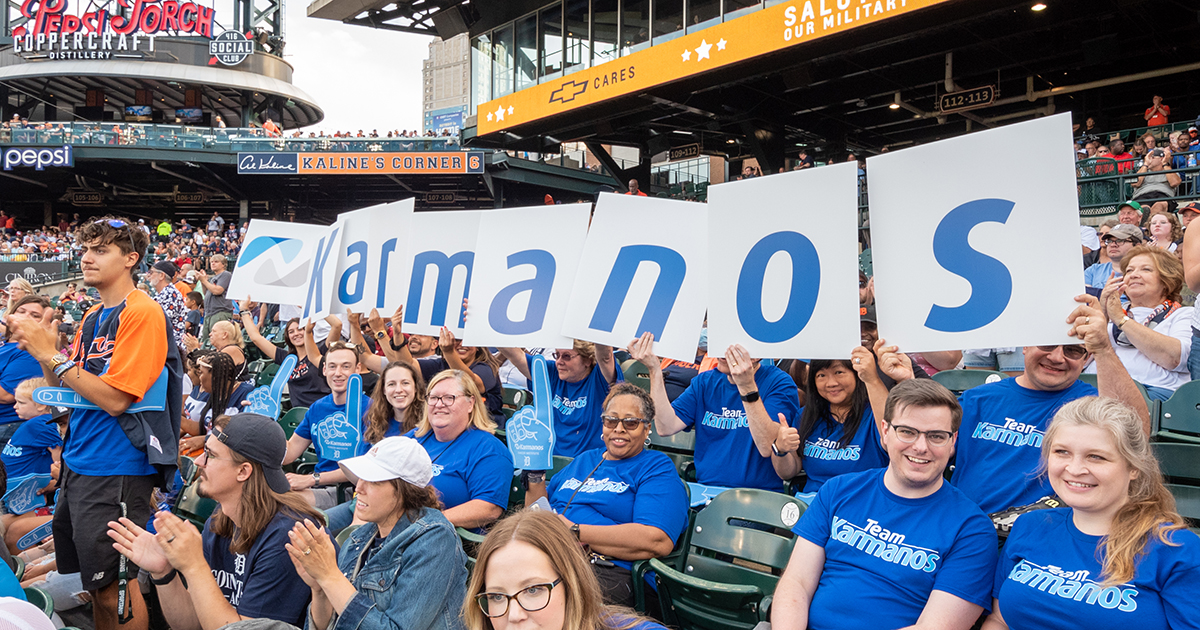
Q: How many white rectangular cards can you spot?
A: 9